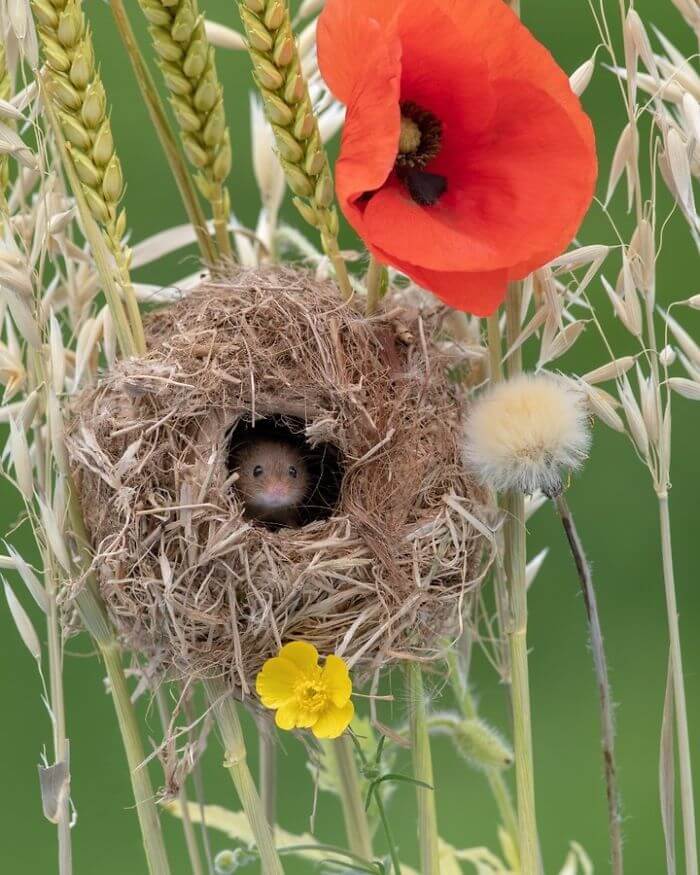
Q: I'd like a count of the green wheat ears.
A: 3